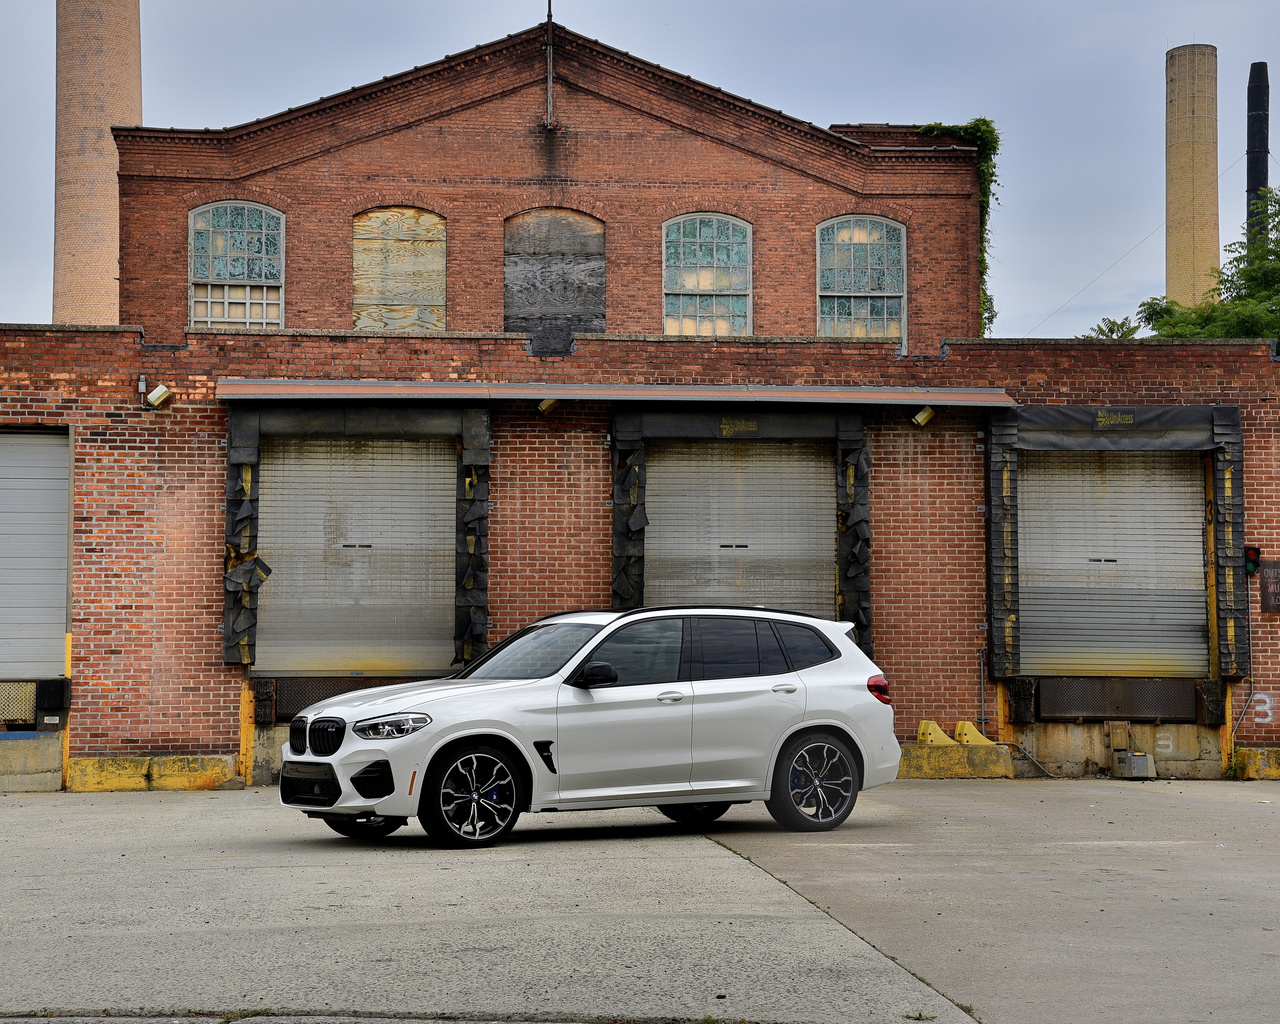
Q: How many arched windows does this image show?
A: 5